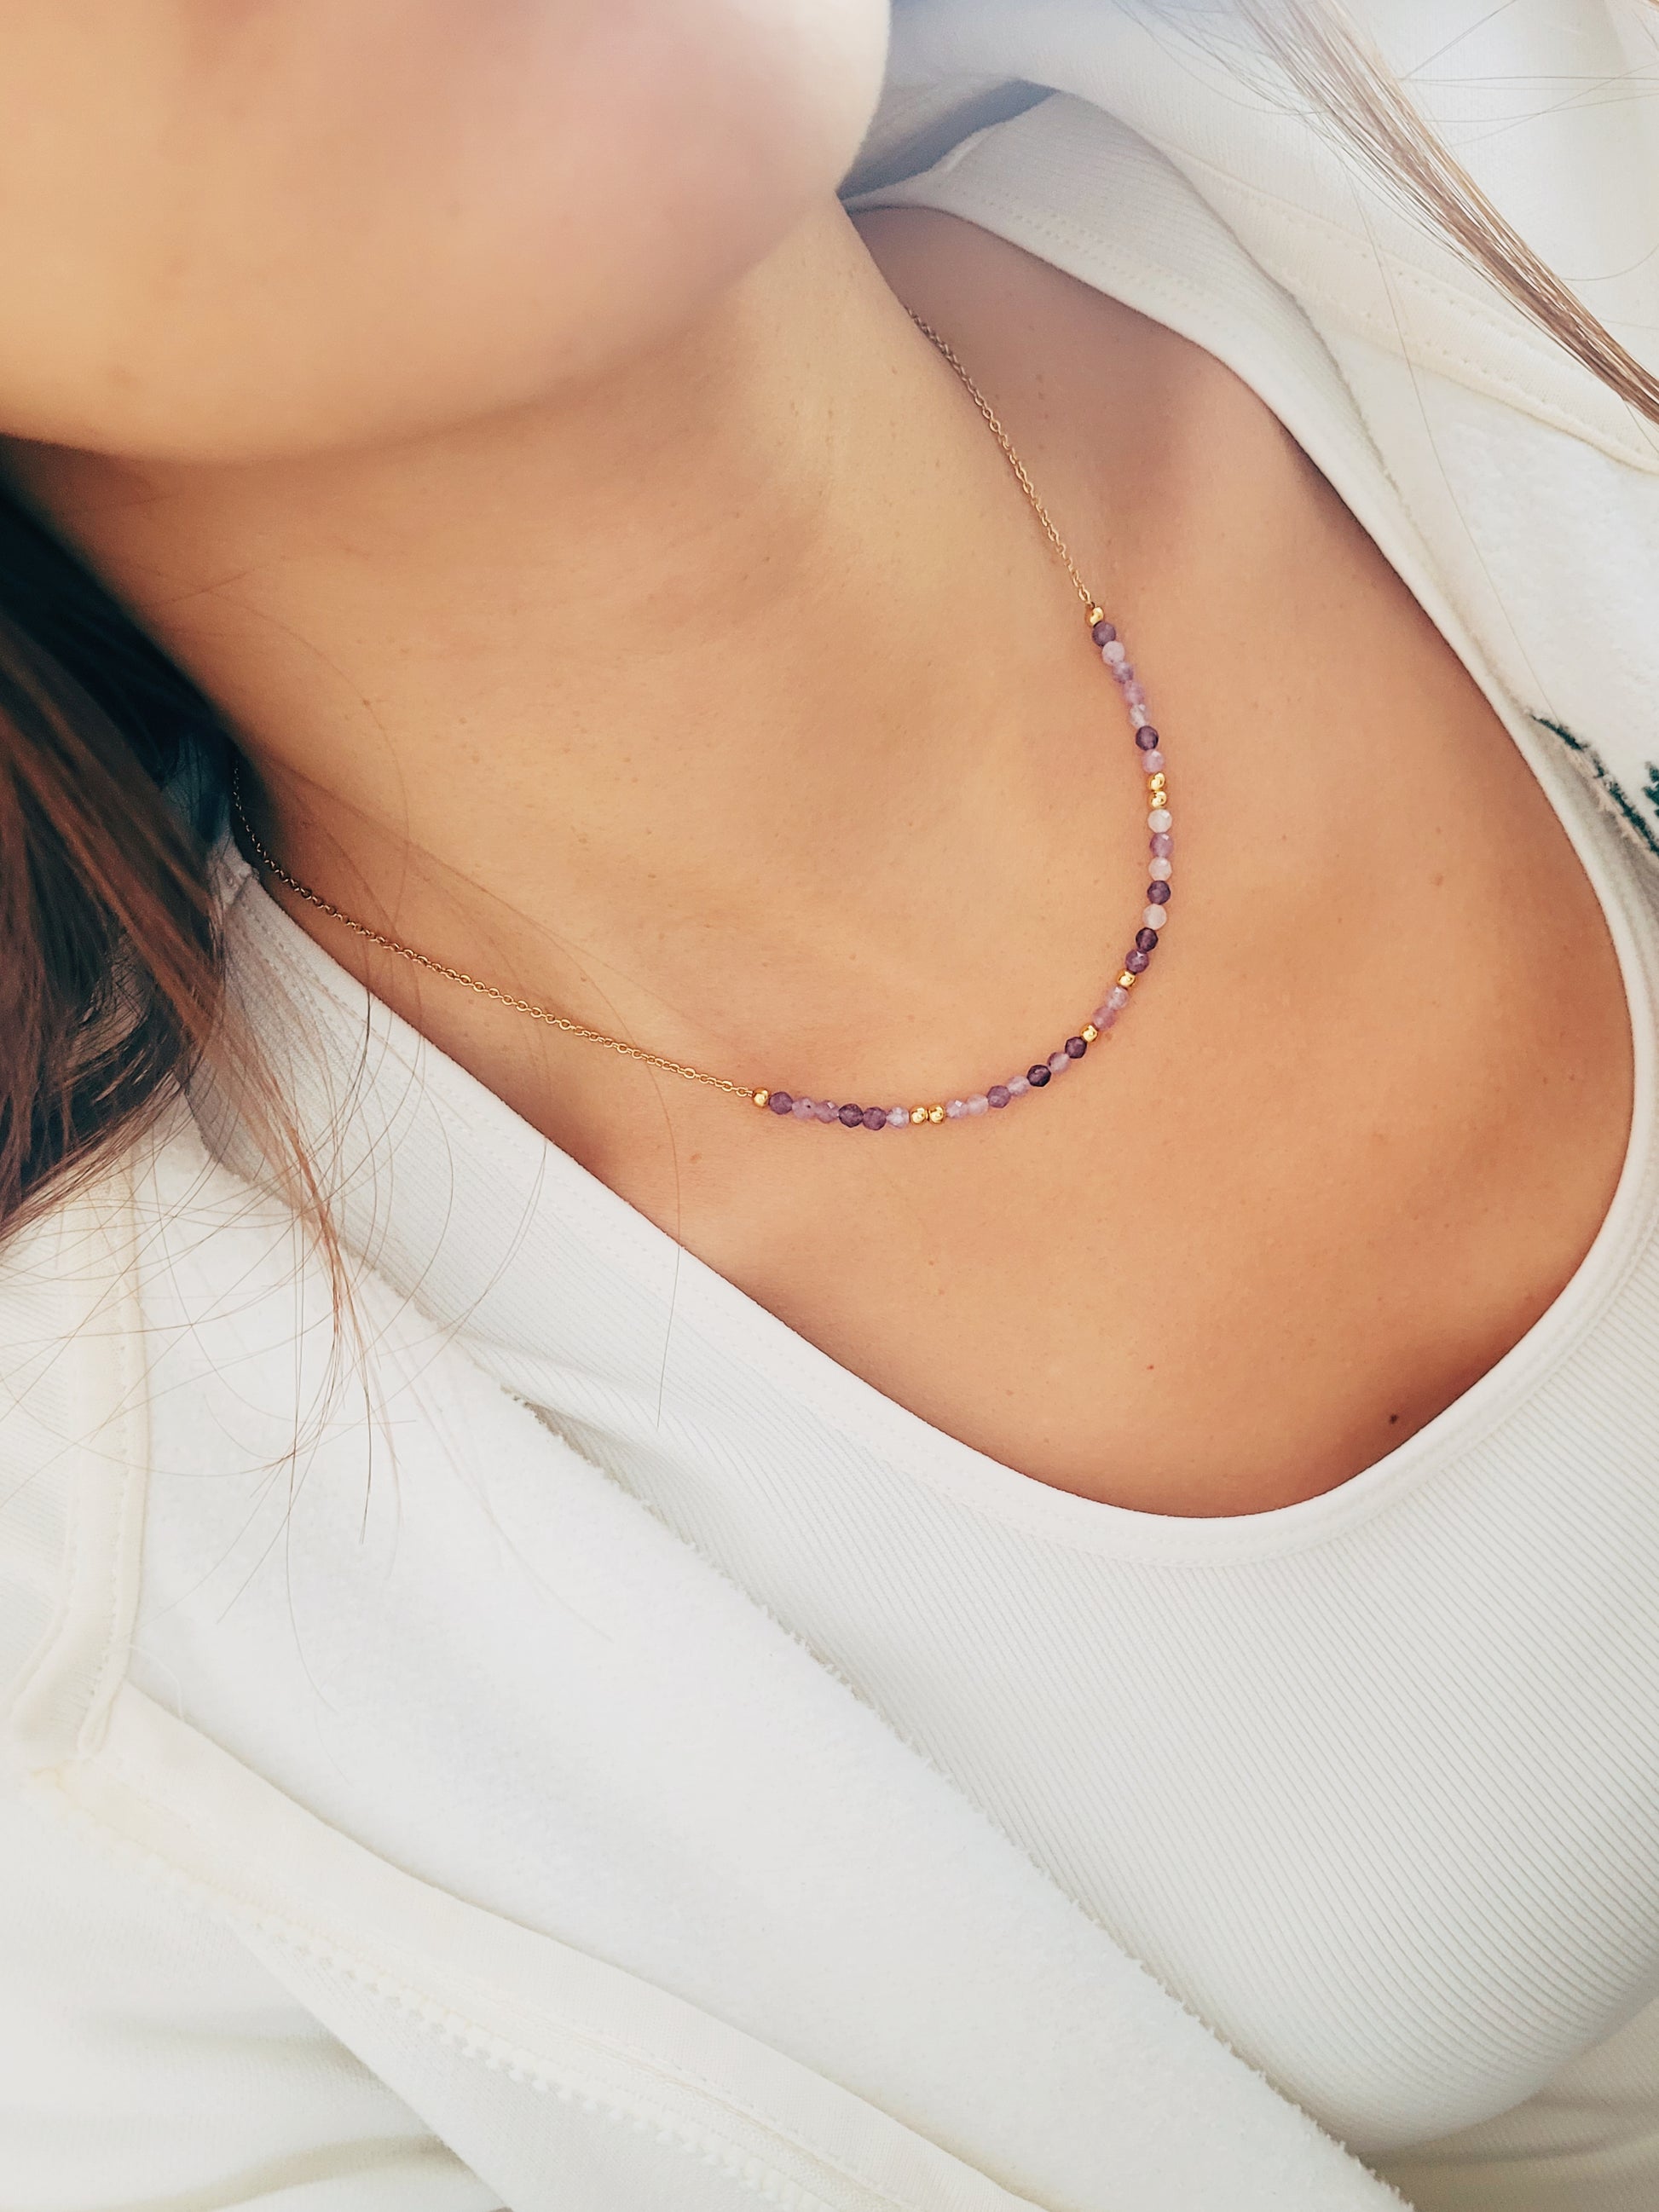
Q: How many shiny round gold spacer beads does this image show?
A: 8